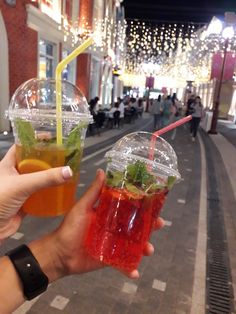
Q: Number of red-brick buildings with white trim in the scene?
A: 1